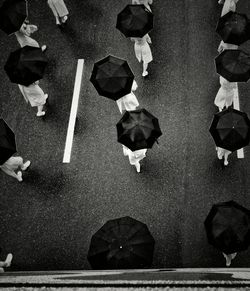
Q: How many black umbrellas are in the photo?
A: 11